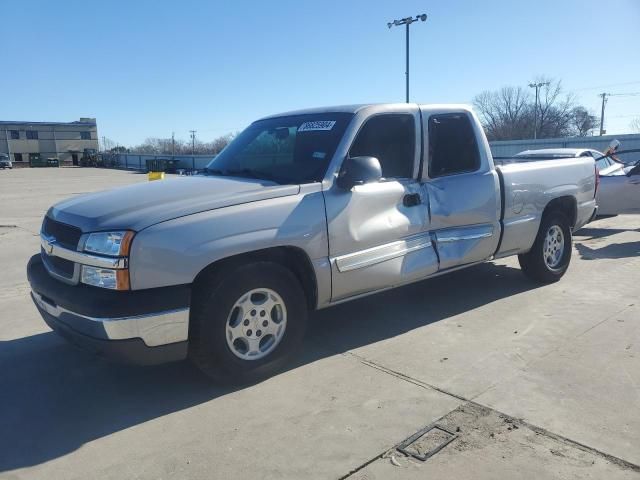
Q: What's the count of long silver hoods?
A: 1